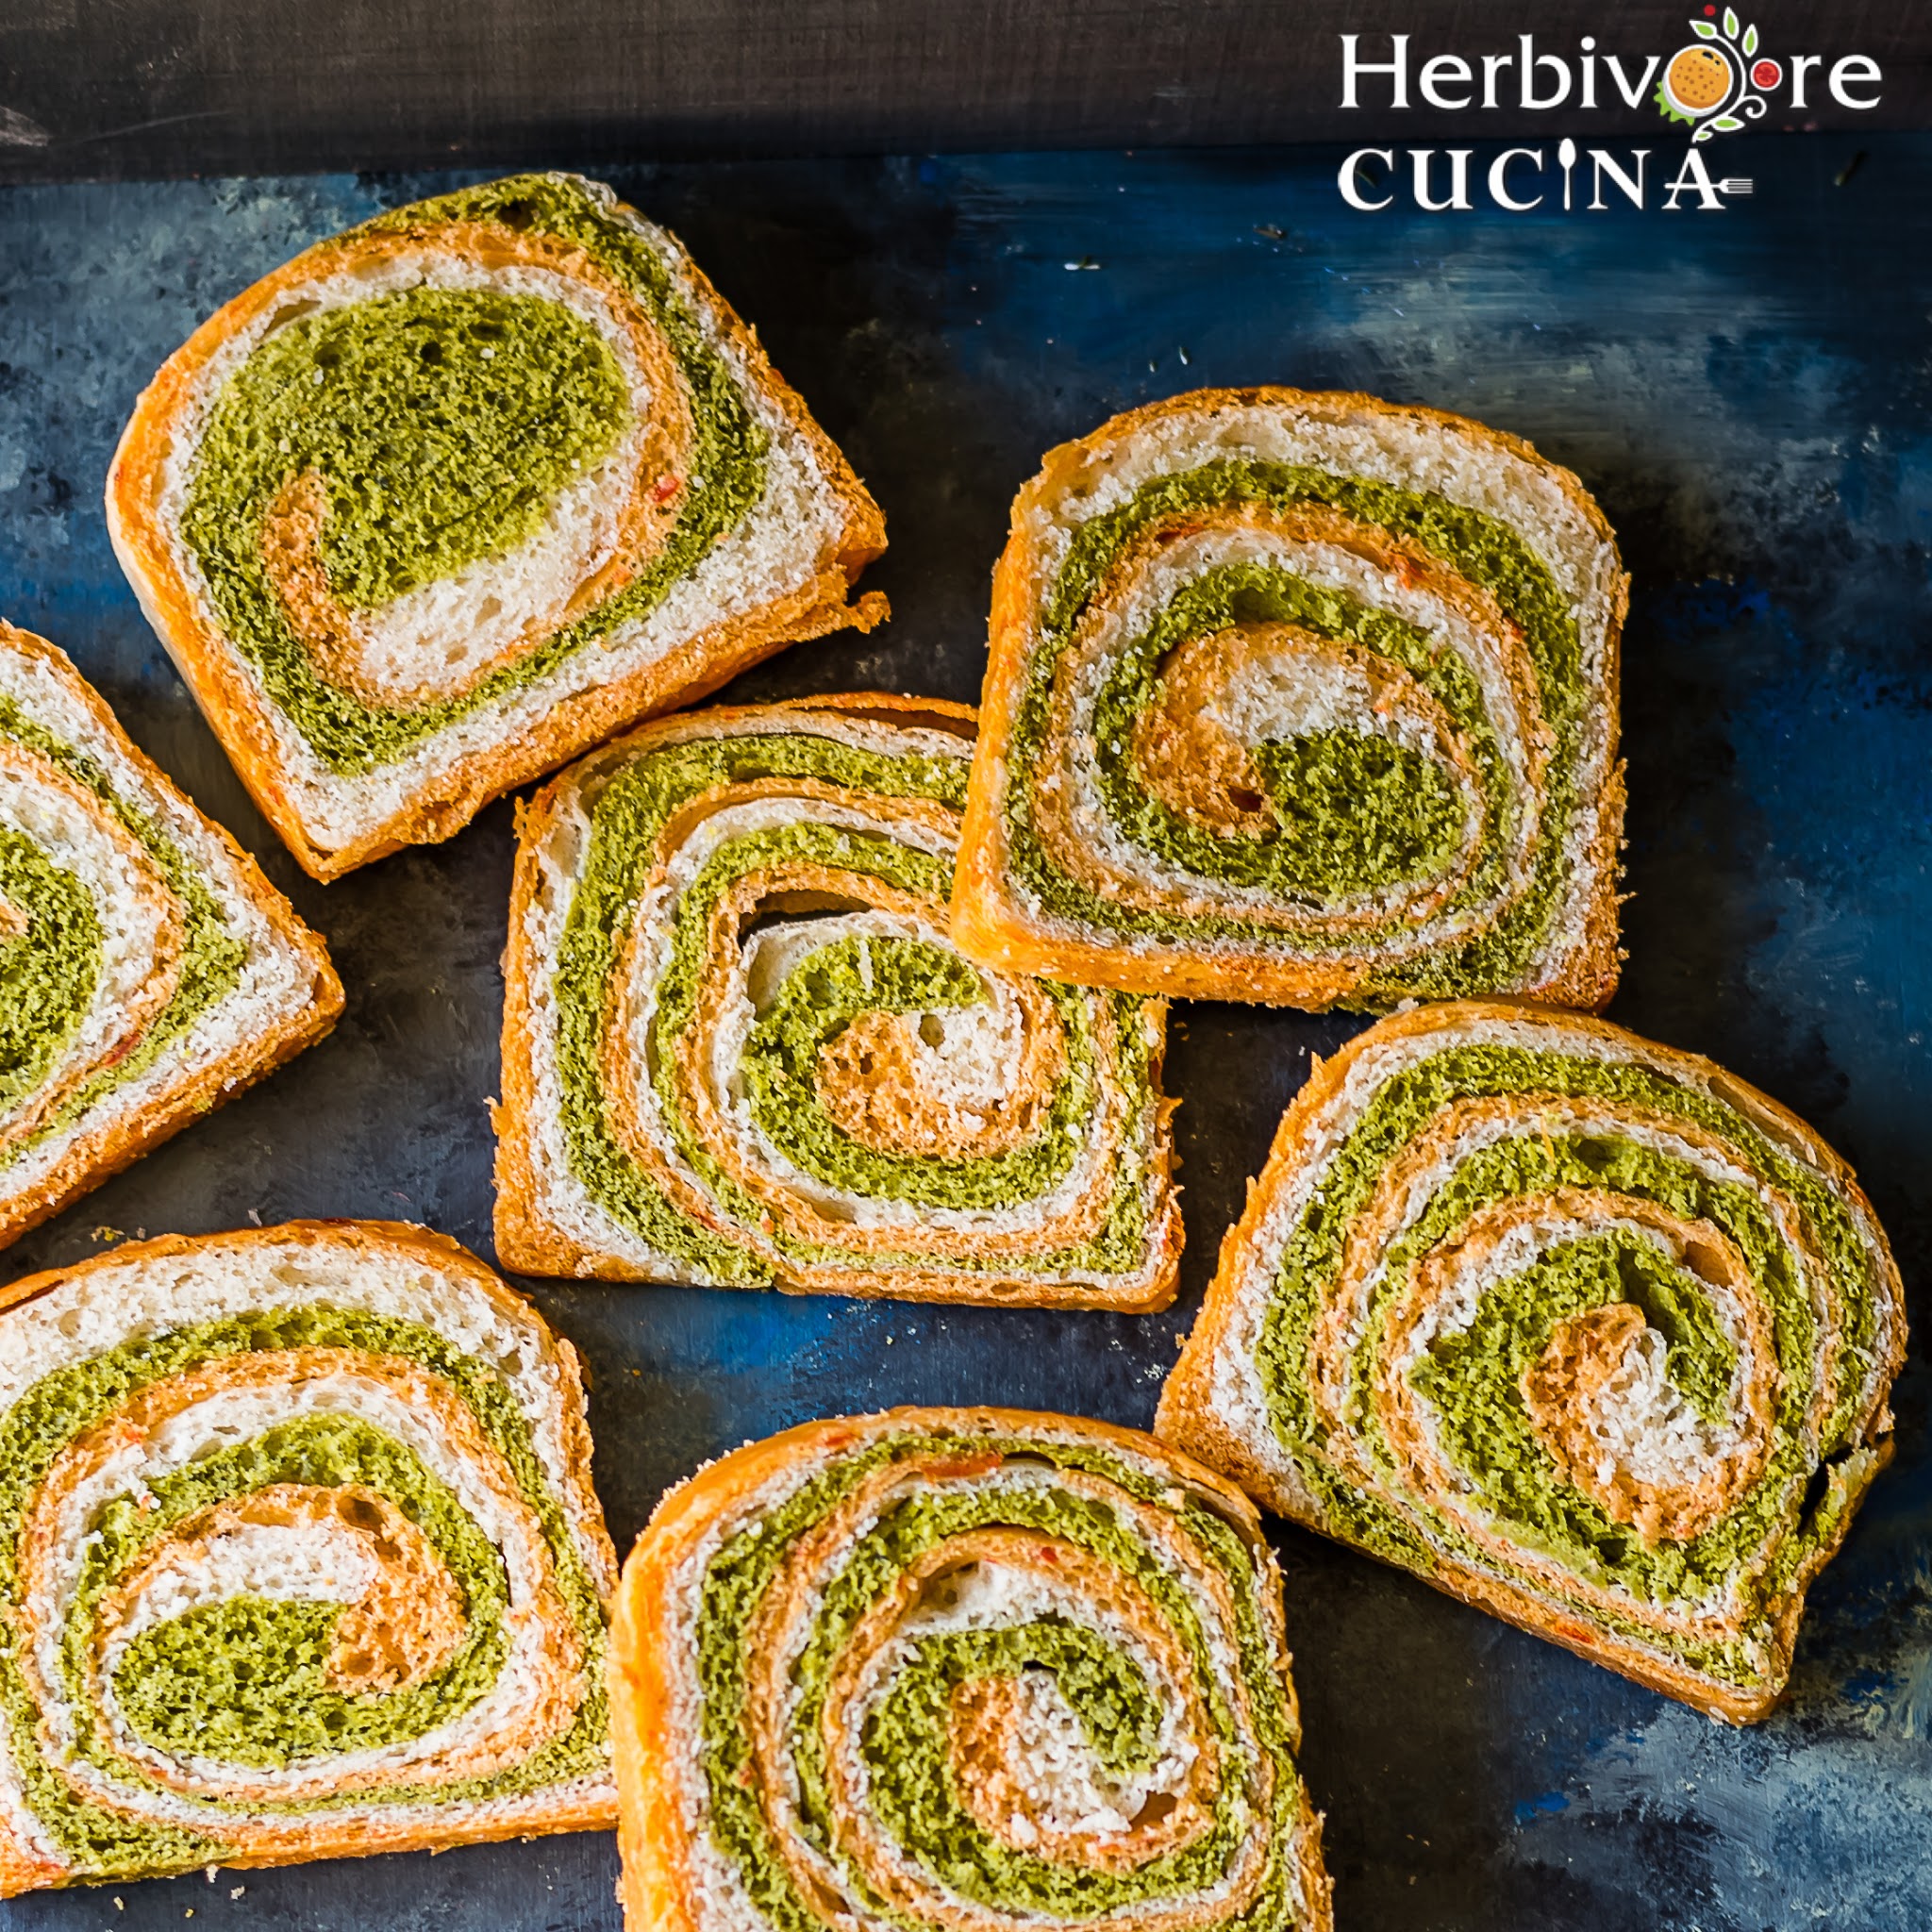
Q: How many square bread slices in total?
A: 7